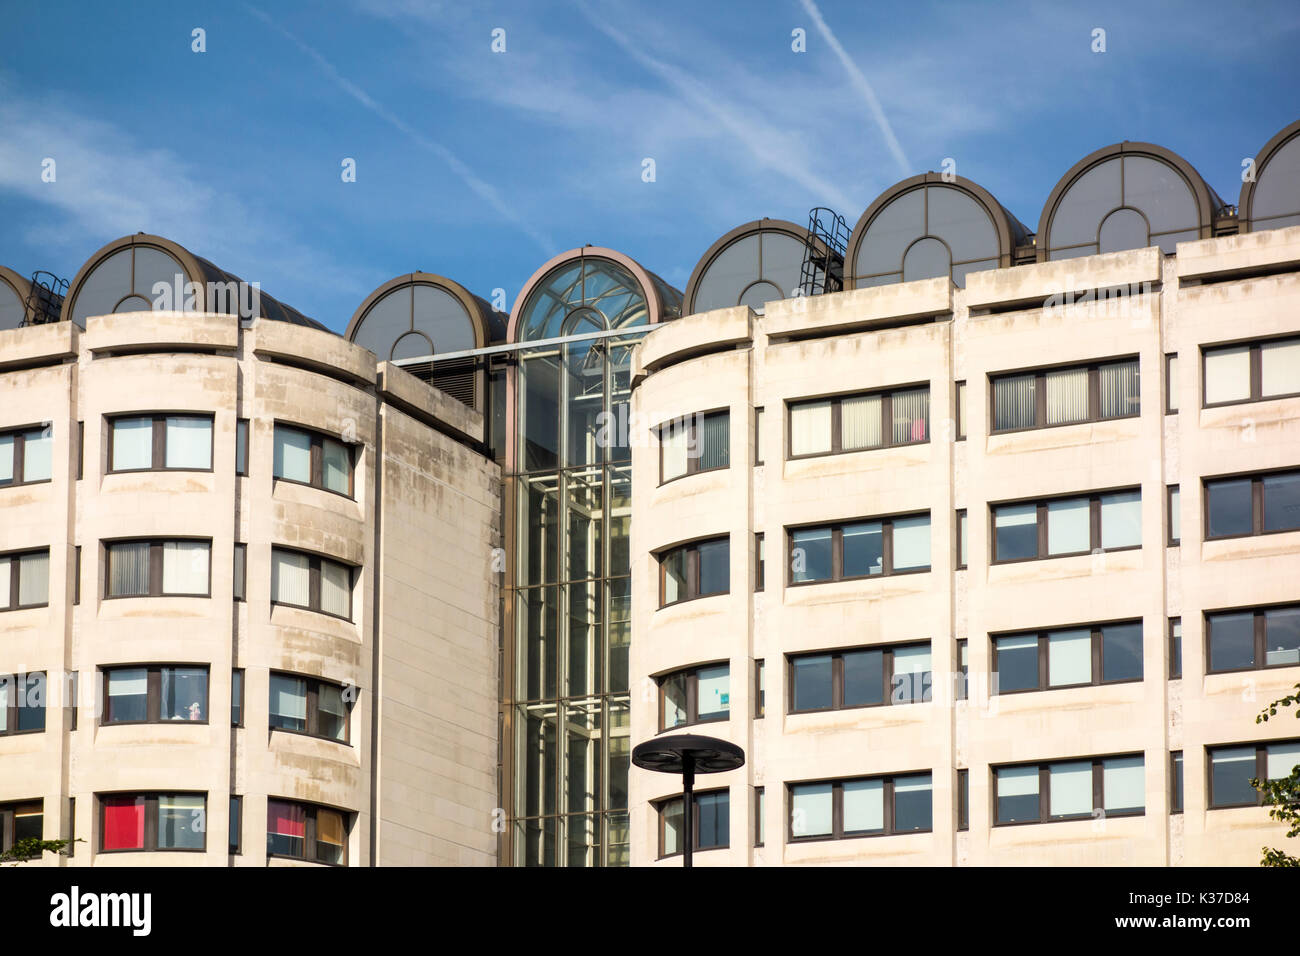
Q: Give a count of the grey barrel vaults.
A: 7